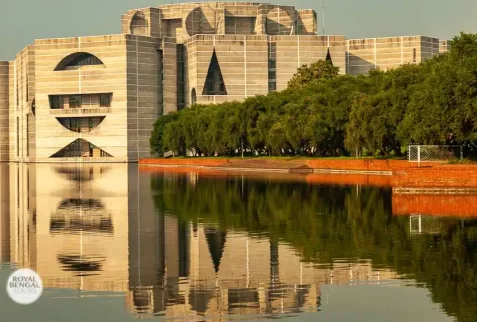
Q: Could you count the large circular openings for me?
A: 3